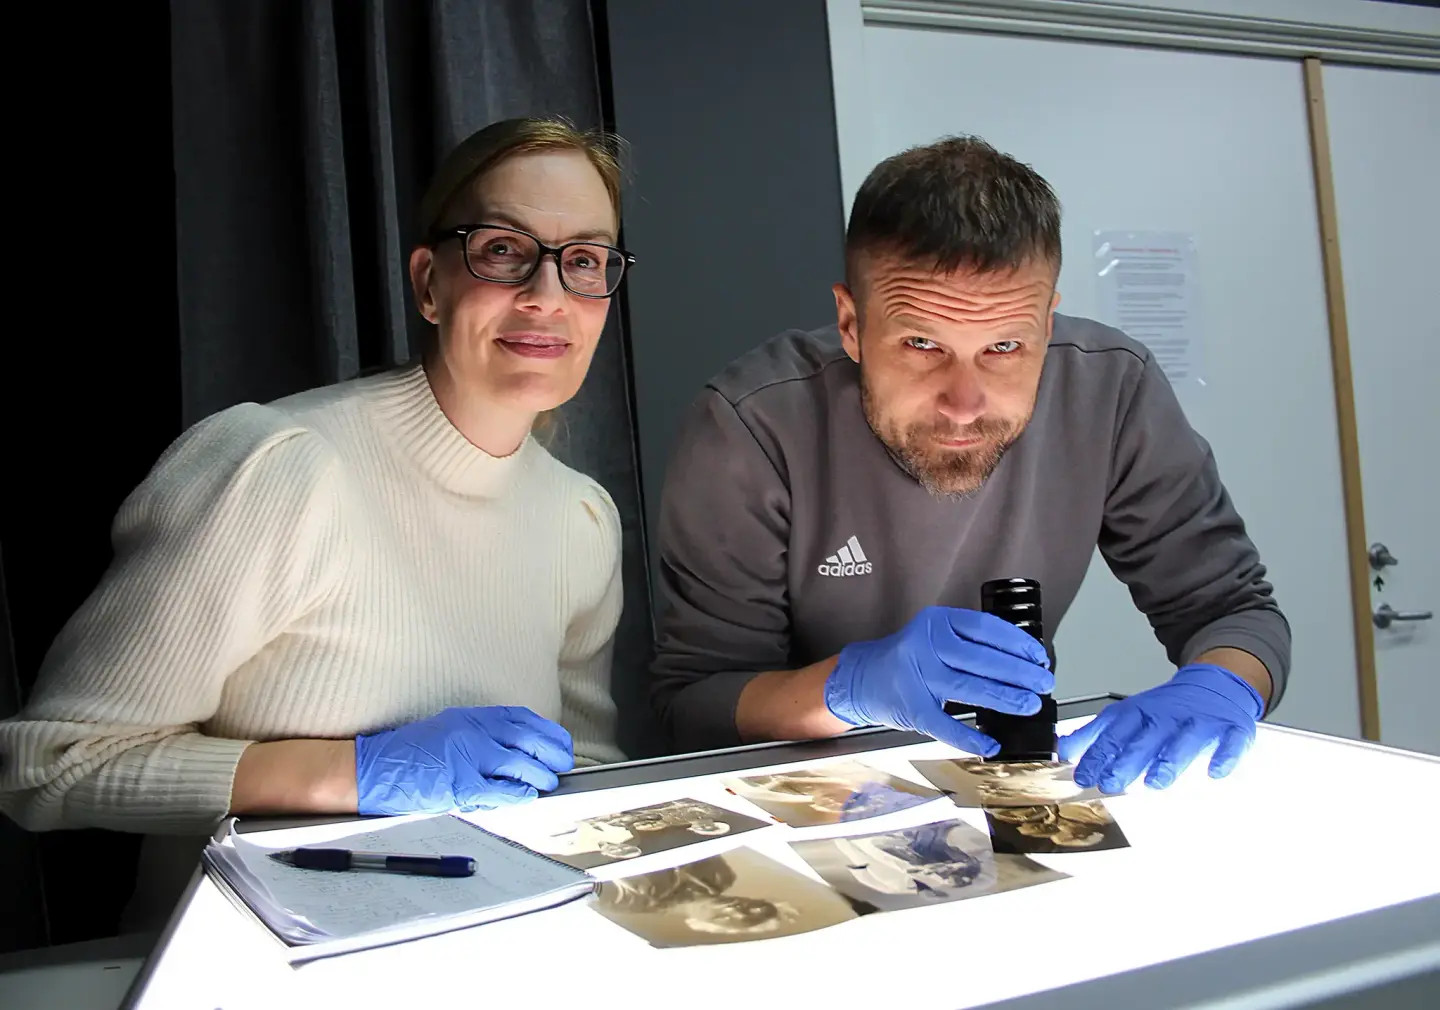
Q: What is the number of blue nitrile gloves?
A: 3